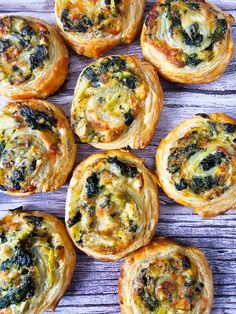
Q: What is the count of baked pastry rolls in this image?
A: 9